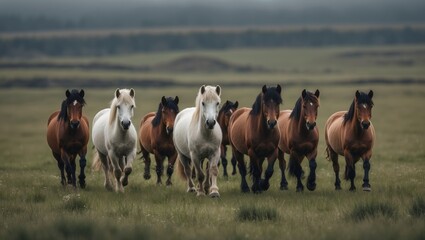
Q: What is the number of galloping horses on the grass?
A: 8